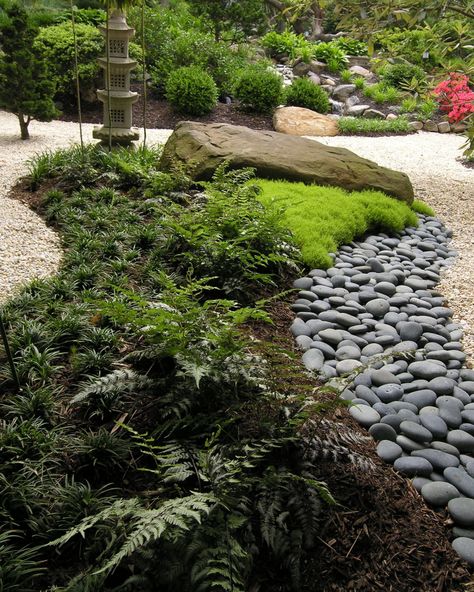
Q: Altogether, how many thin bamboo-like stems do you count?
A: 3